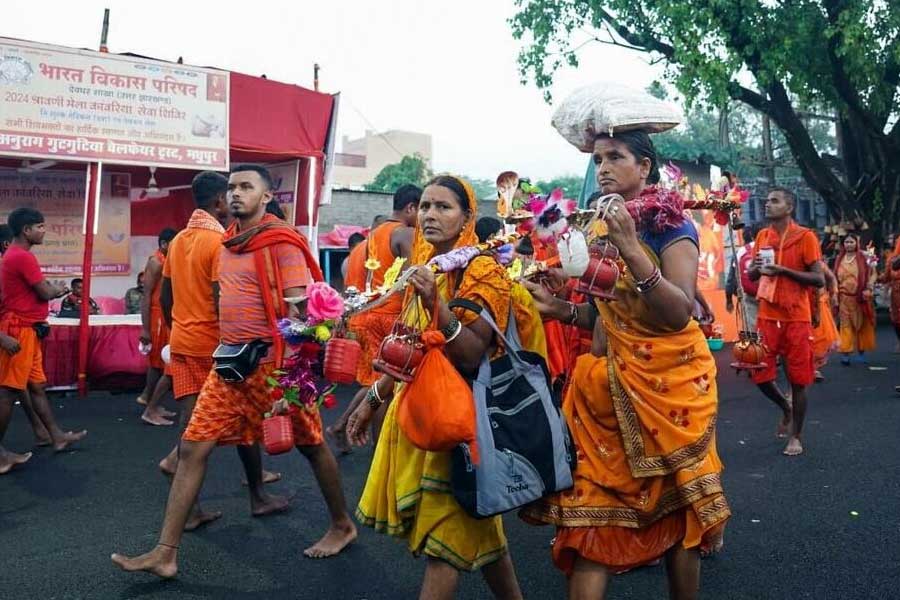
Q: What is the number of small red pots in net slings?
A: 3